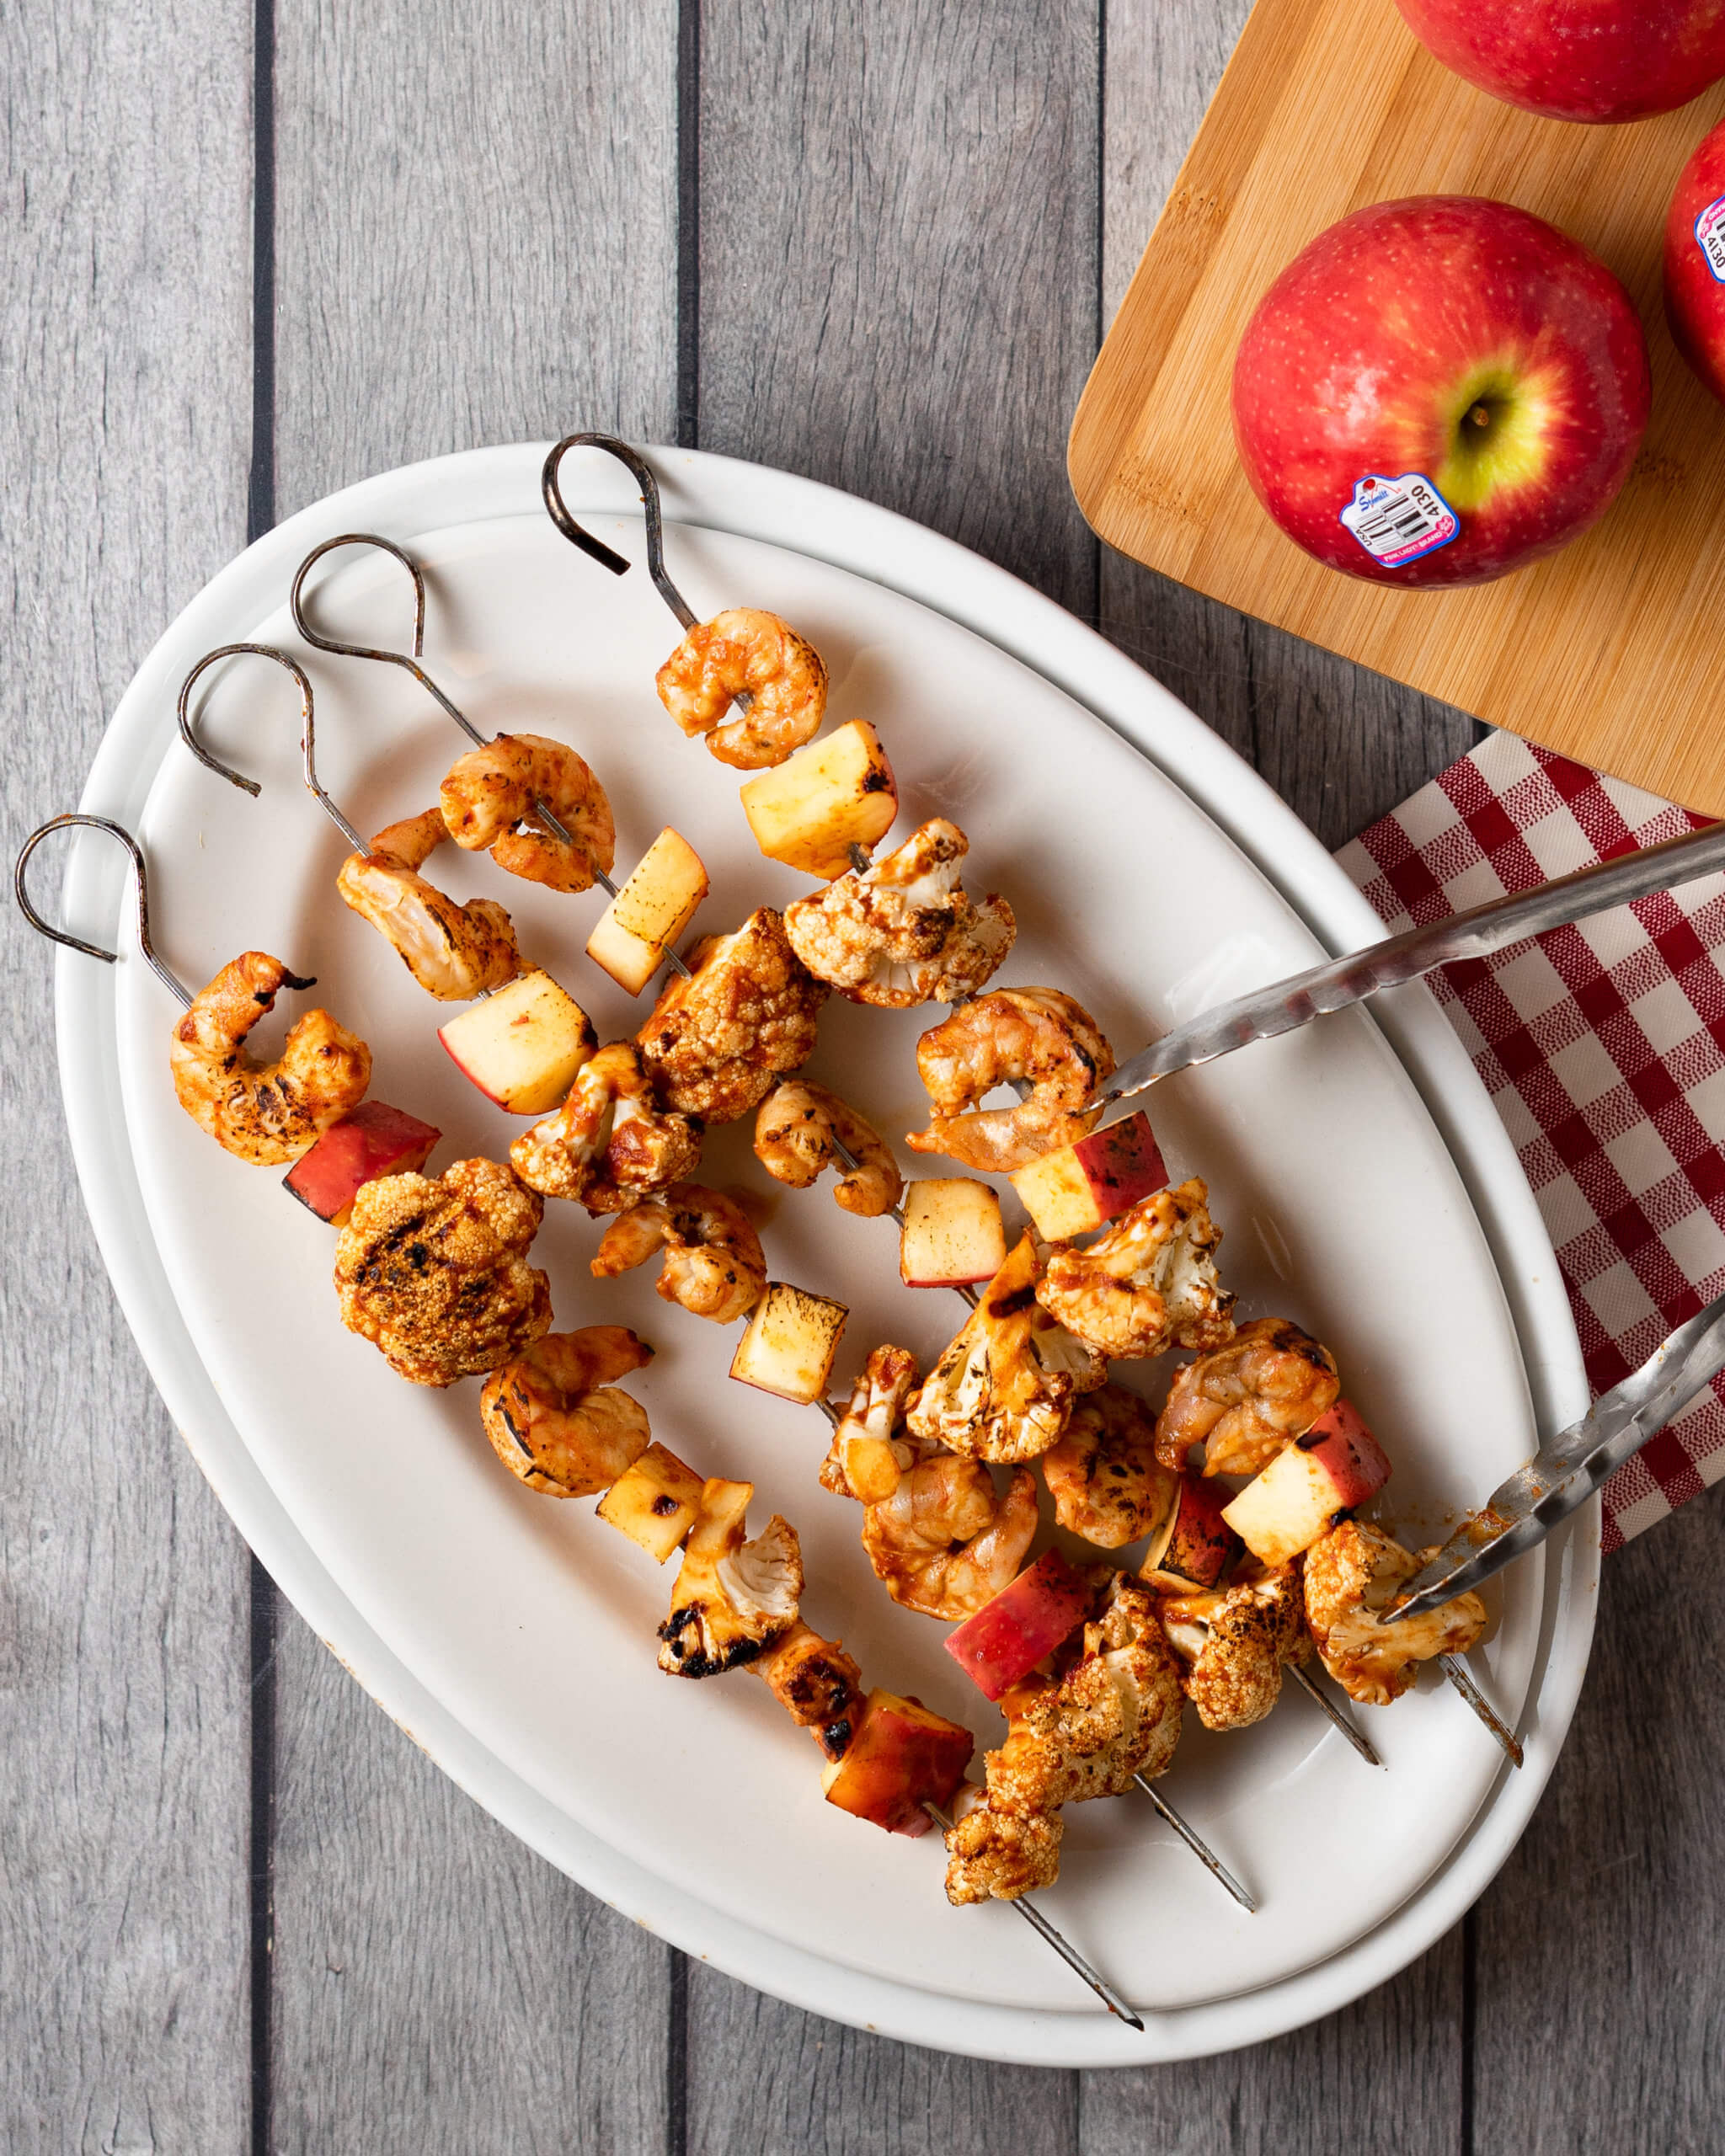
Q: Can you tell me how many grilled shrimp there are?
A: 12